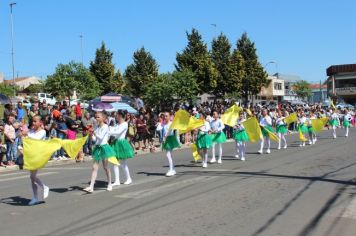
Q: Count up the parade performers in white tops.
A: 13